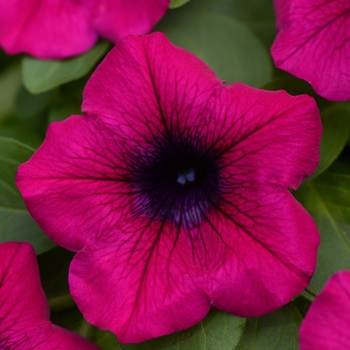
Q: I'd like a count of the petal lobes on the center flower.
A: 5